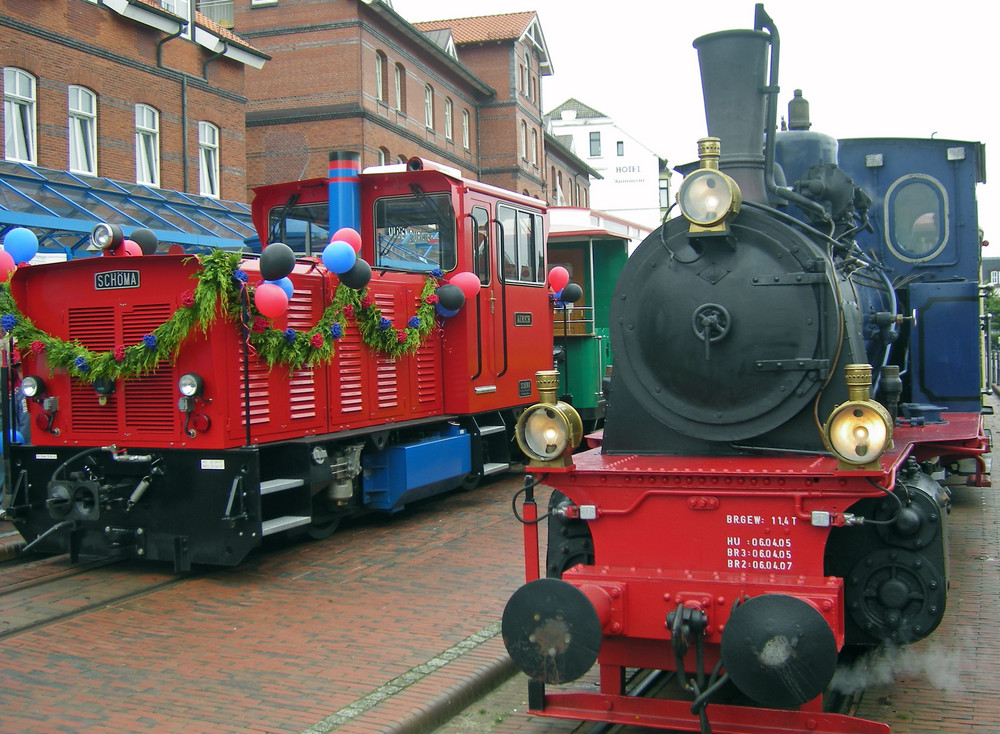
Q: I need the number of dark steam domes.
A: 1